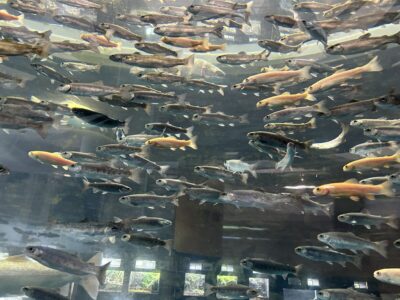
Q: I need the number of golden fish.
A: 12